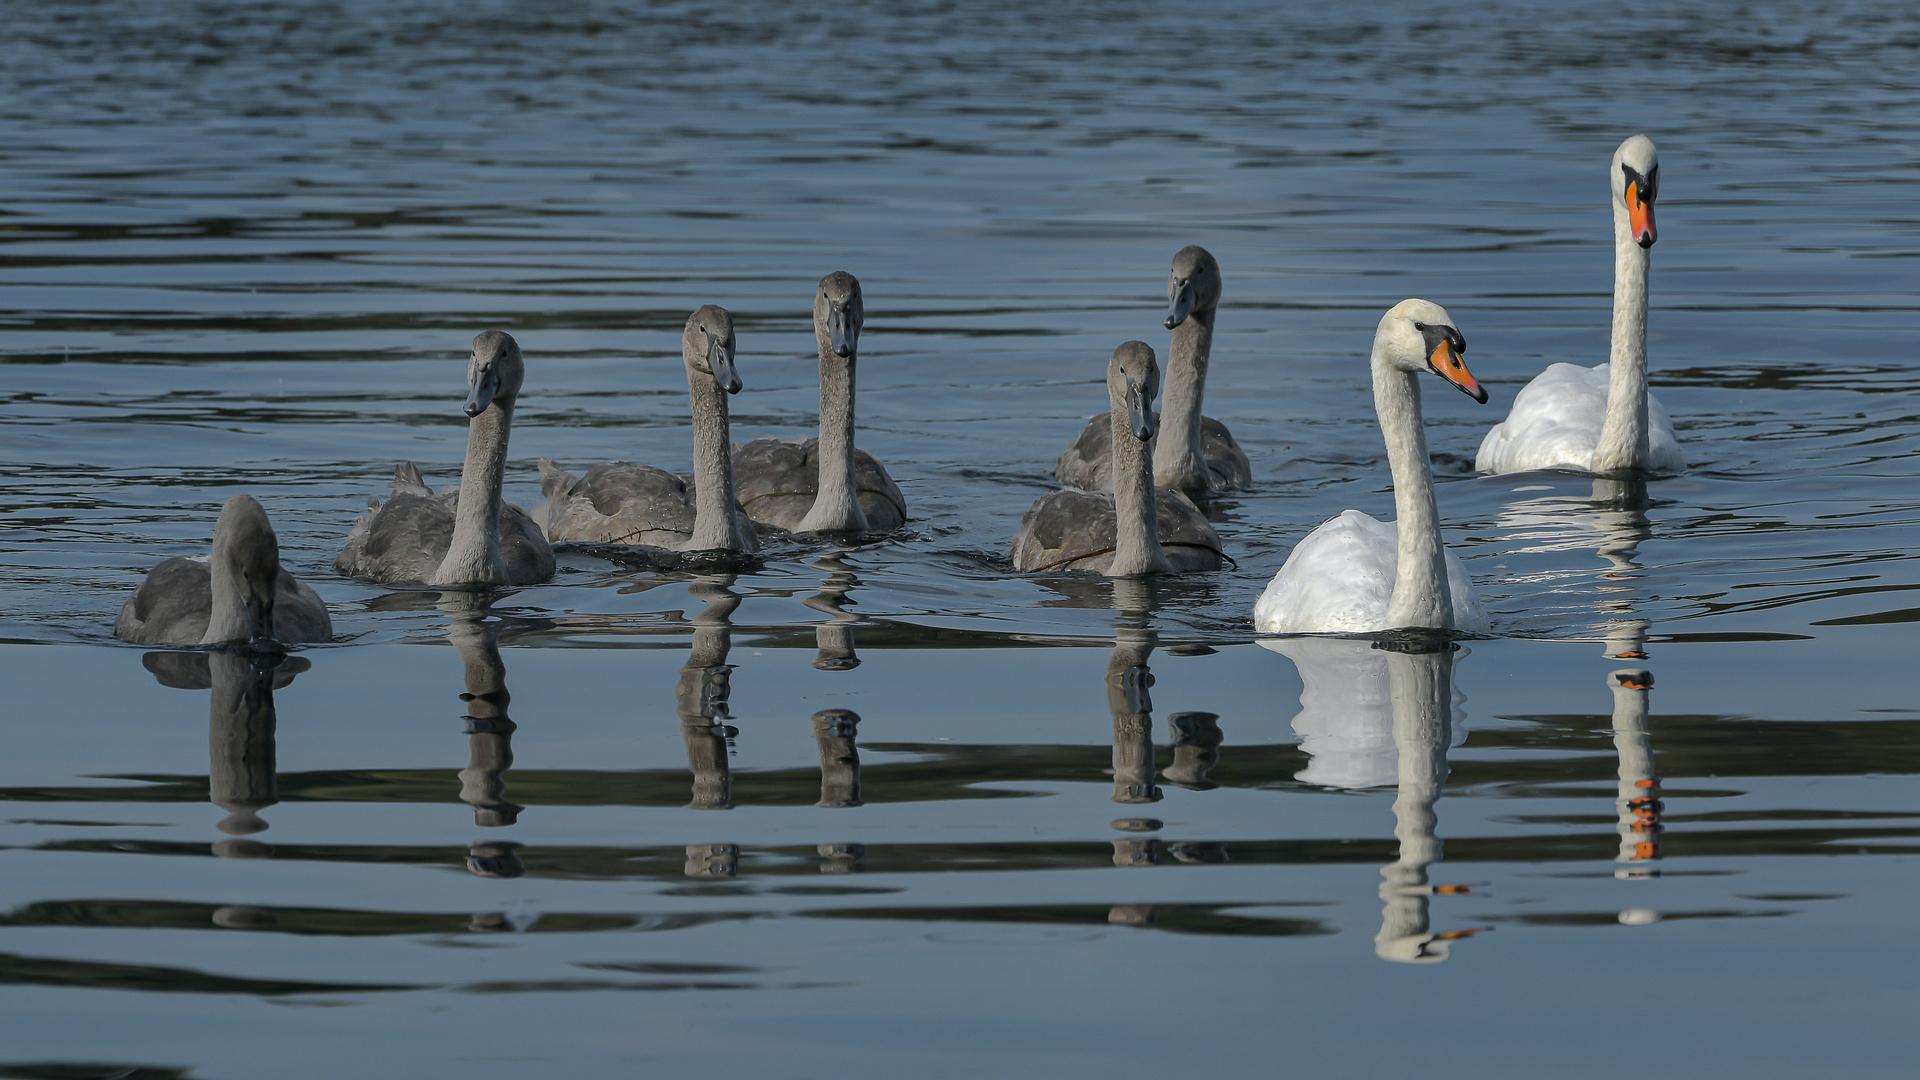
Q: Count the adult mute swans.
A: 2